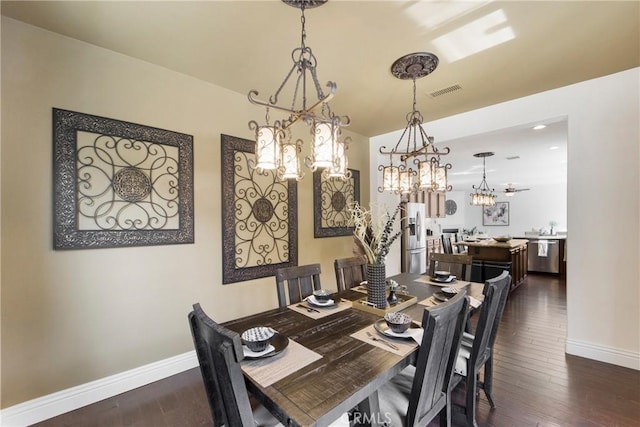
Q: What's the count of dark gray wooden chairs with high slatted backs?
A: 6